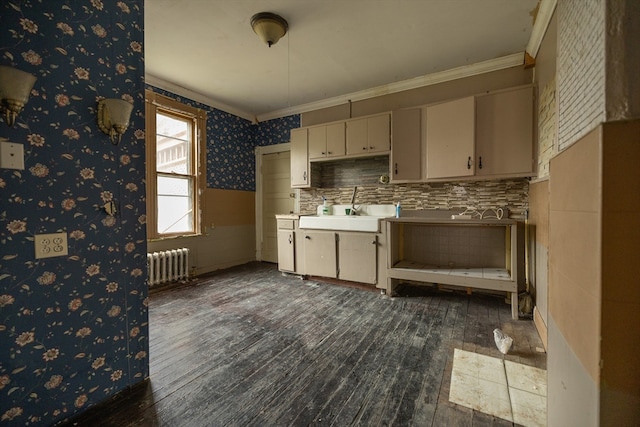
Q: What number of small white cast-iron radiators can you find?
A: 1